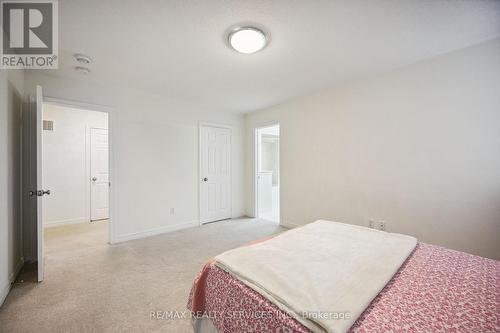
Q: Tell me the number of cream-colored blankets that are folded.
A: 1